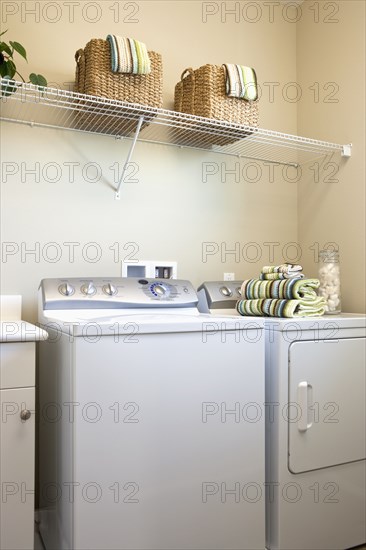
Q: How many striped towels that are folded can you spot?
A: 4